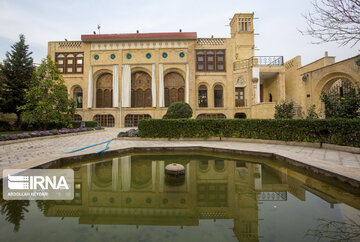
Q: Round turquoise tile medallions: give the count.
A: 6